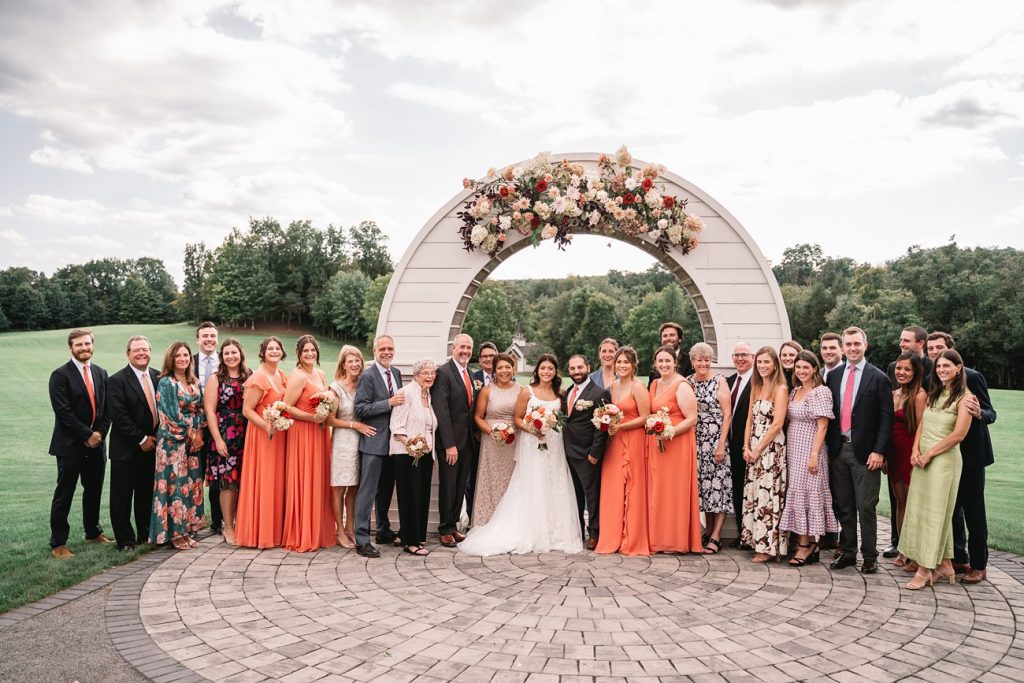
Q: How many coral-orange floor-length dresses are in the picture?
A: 4